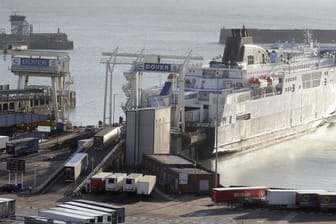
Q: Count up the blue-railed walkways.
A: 1